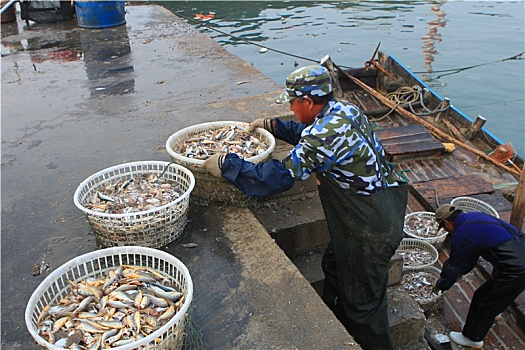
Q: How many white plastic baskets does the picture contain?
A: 7